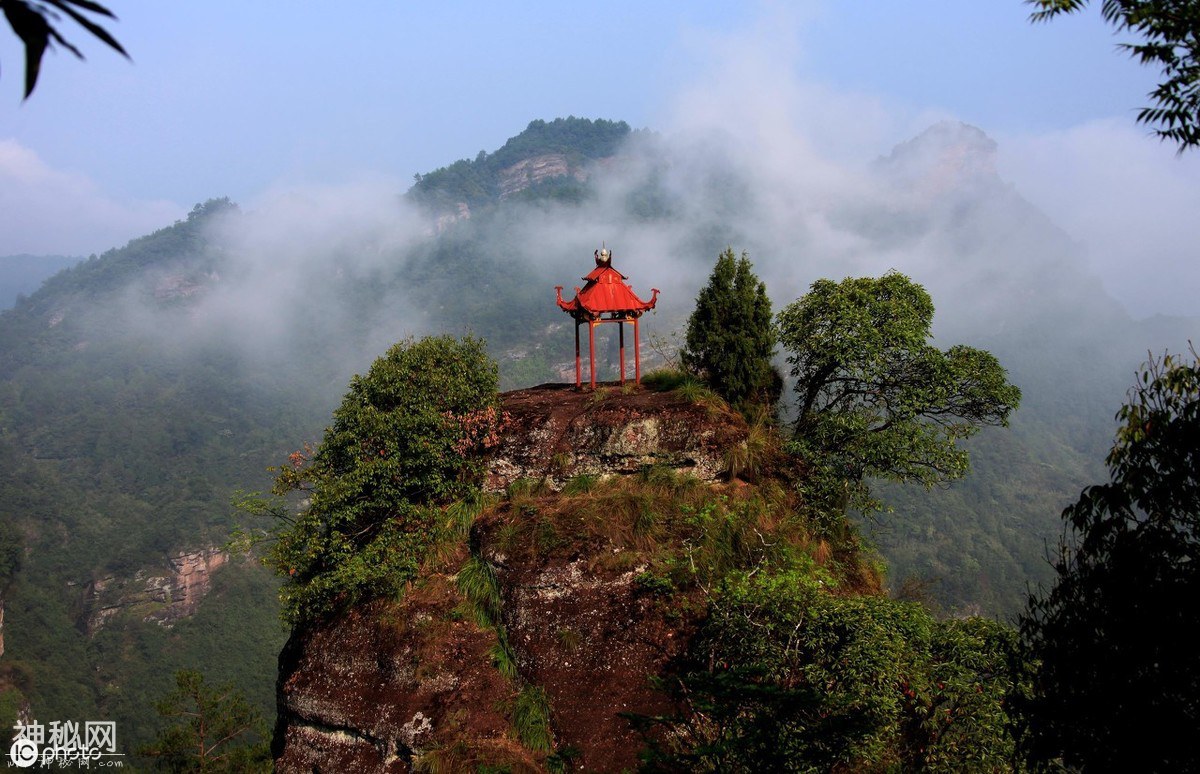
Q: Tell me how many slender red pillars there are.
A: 4